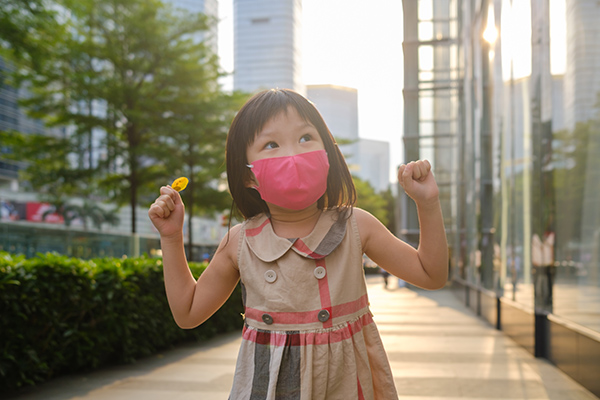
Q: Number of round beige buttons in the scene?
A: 2